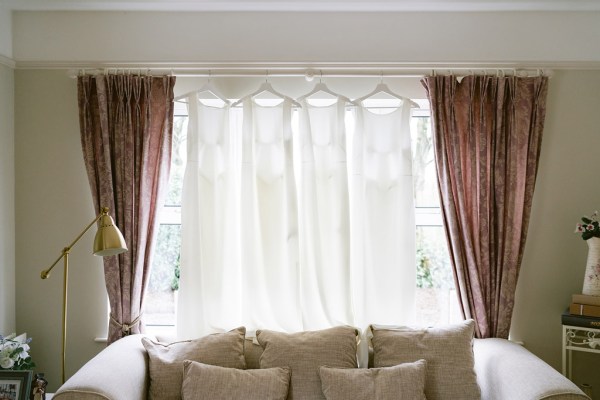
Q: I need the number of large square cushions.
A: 3